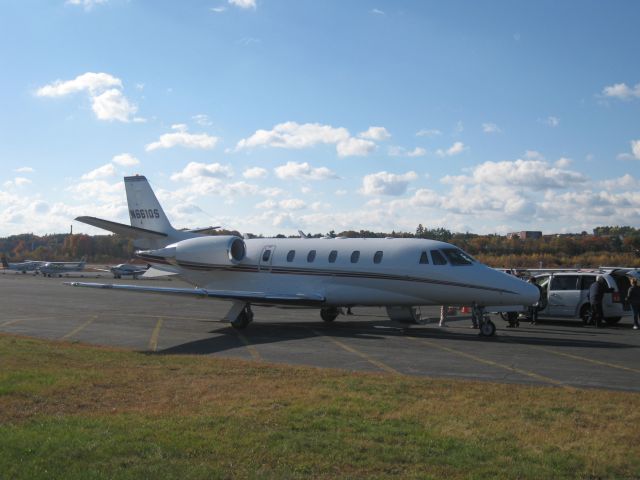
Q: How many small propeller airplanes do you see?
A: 3